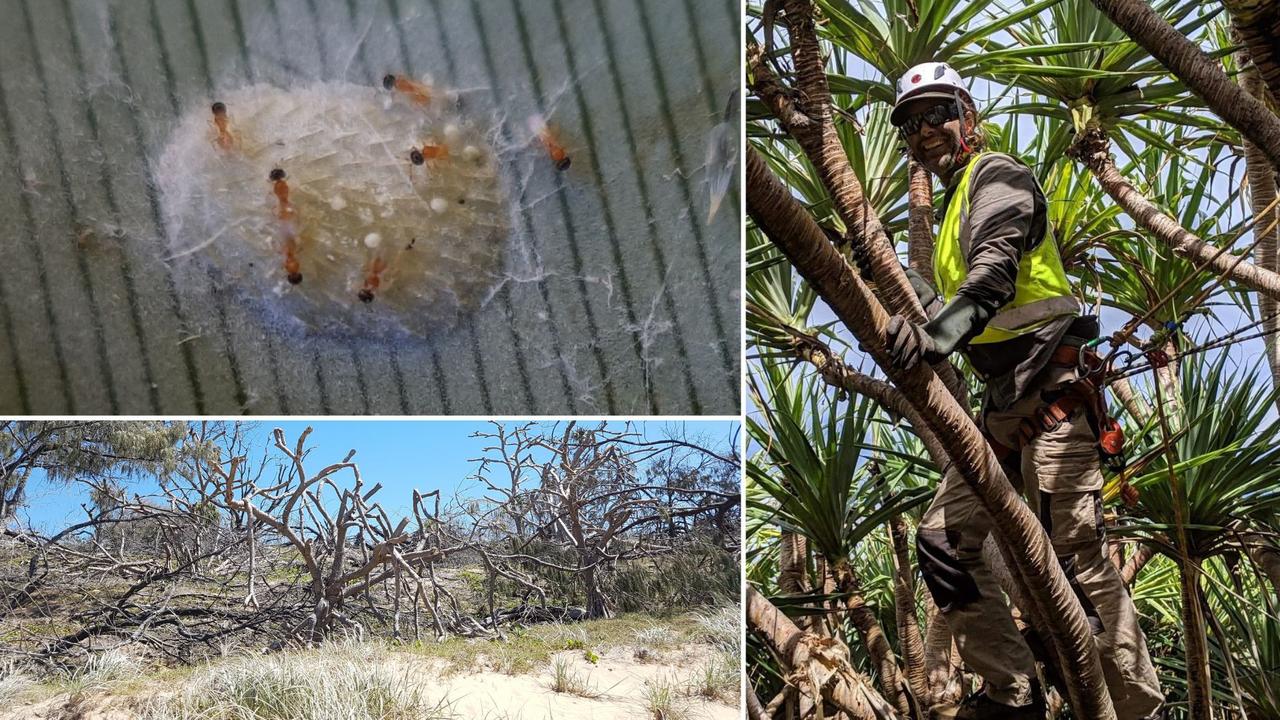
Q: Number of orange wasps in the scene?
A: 7